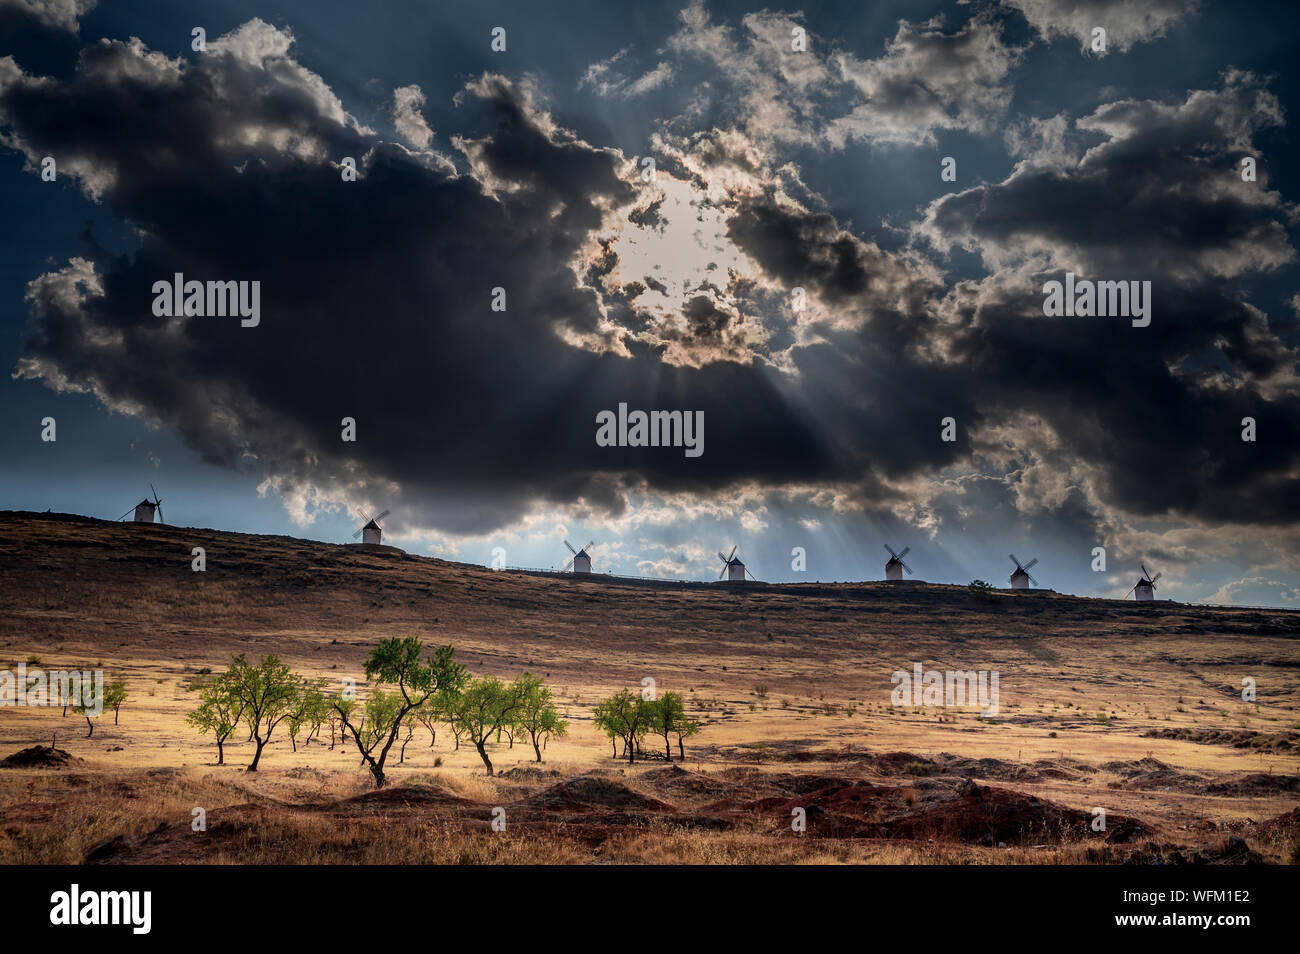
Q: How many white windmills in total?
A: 7